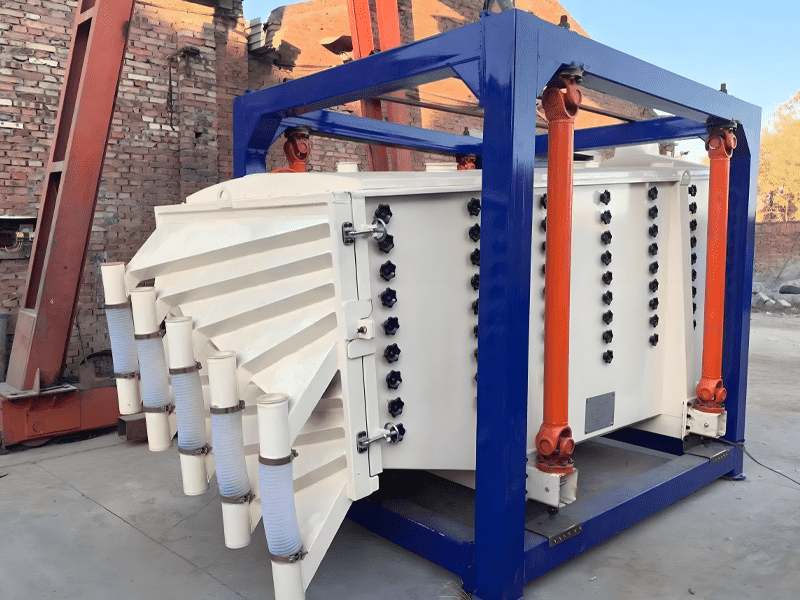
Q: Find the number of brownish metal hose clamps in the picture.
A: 10